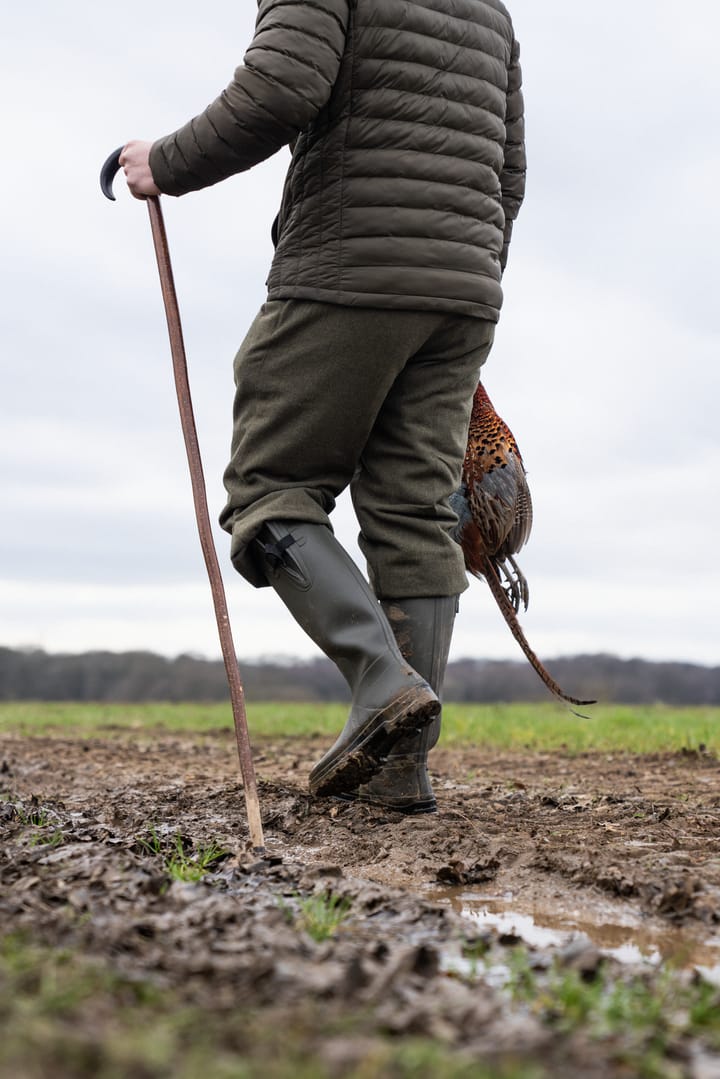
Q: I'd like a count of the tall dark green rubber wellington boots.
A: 2